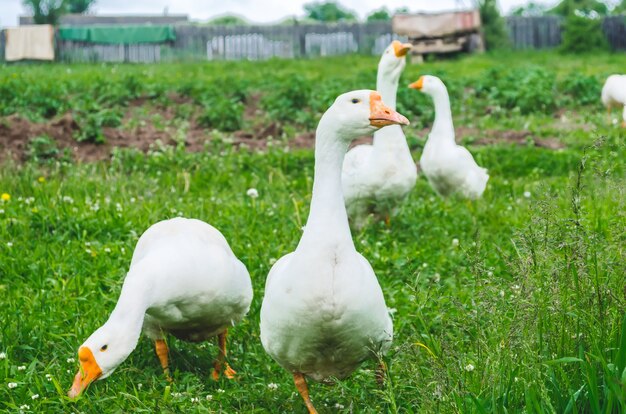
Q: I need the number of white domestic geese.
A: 5